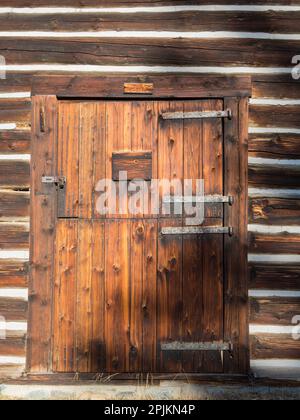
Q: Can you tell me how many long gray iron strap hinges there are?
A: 4